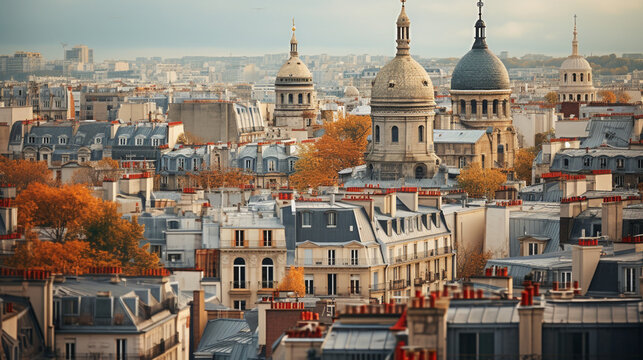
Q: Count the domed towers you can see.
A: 4